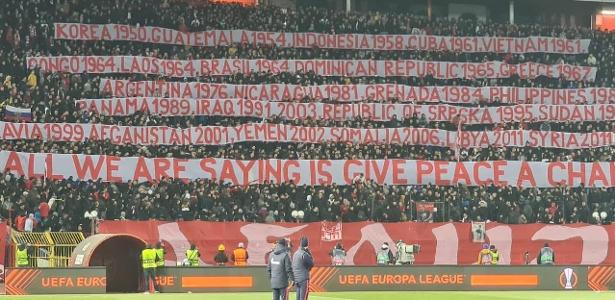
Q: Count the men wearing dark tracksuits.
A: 2